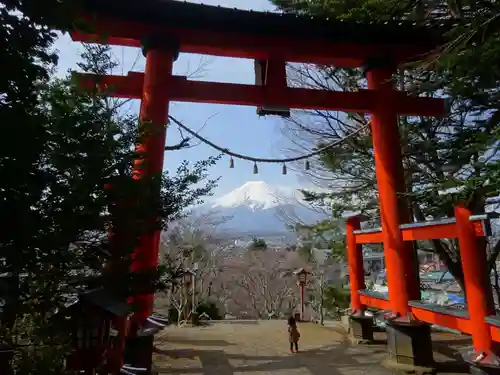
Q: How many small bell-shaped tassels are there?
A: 4